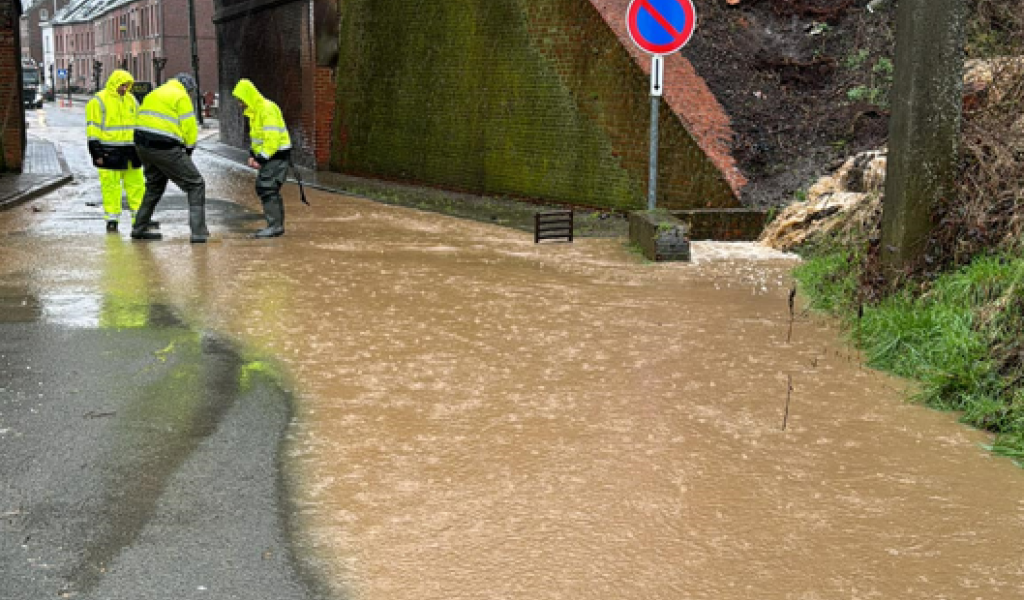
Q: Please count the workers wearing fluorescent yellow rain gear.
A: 3